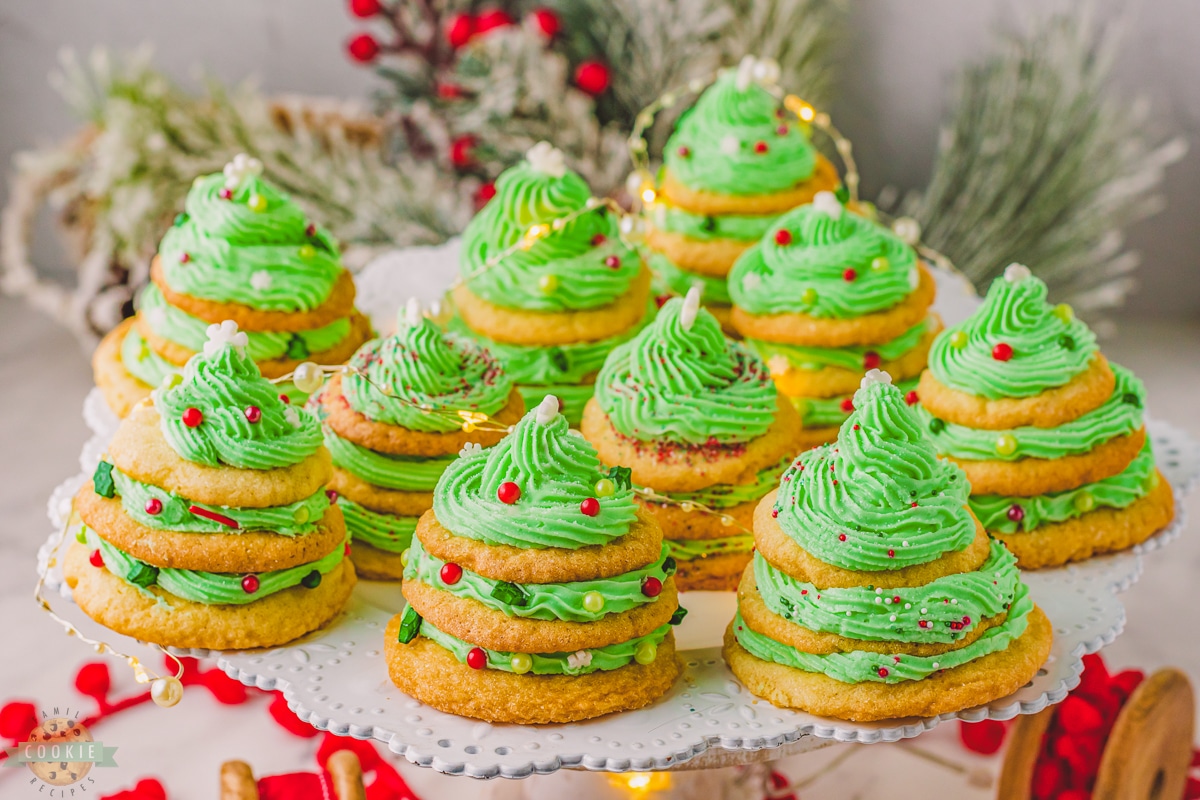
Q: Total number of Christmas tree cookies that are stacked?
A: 10